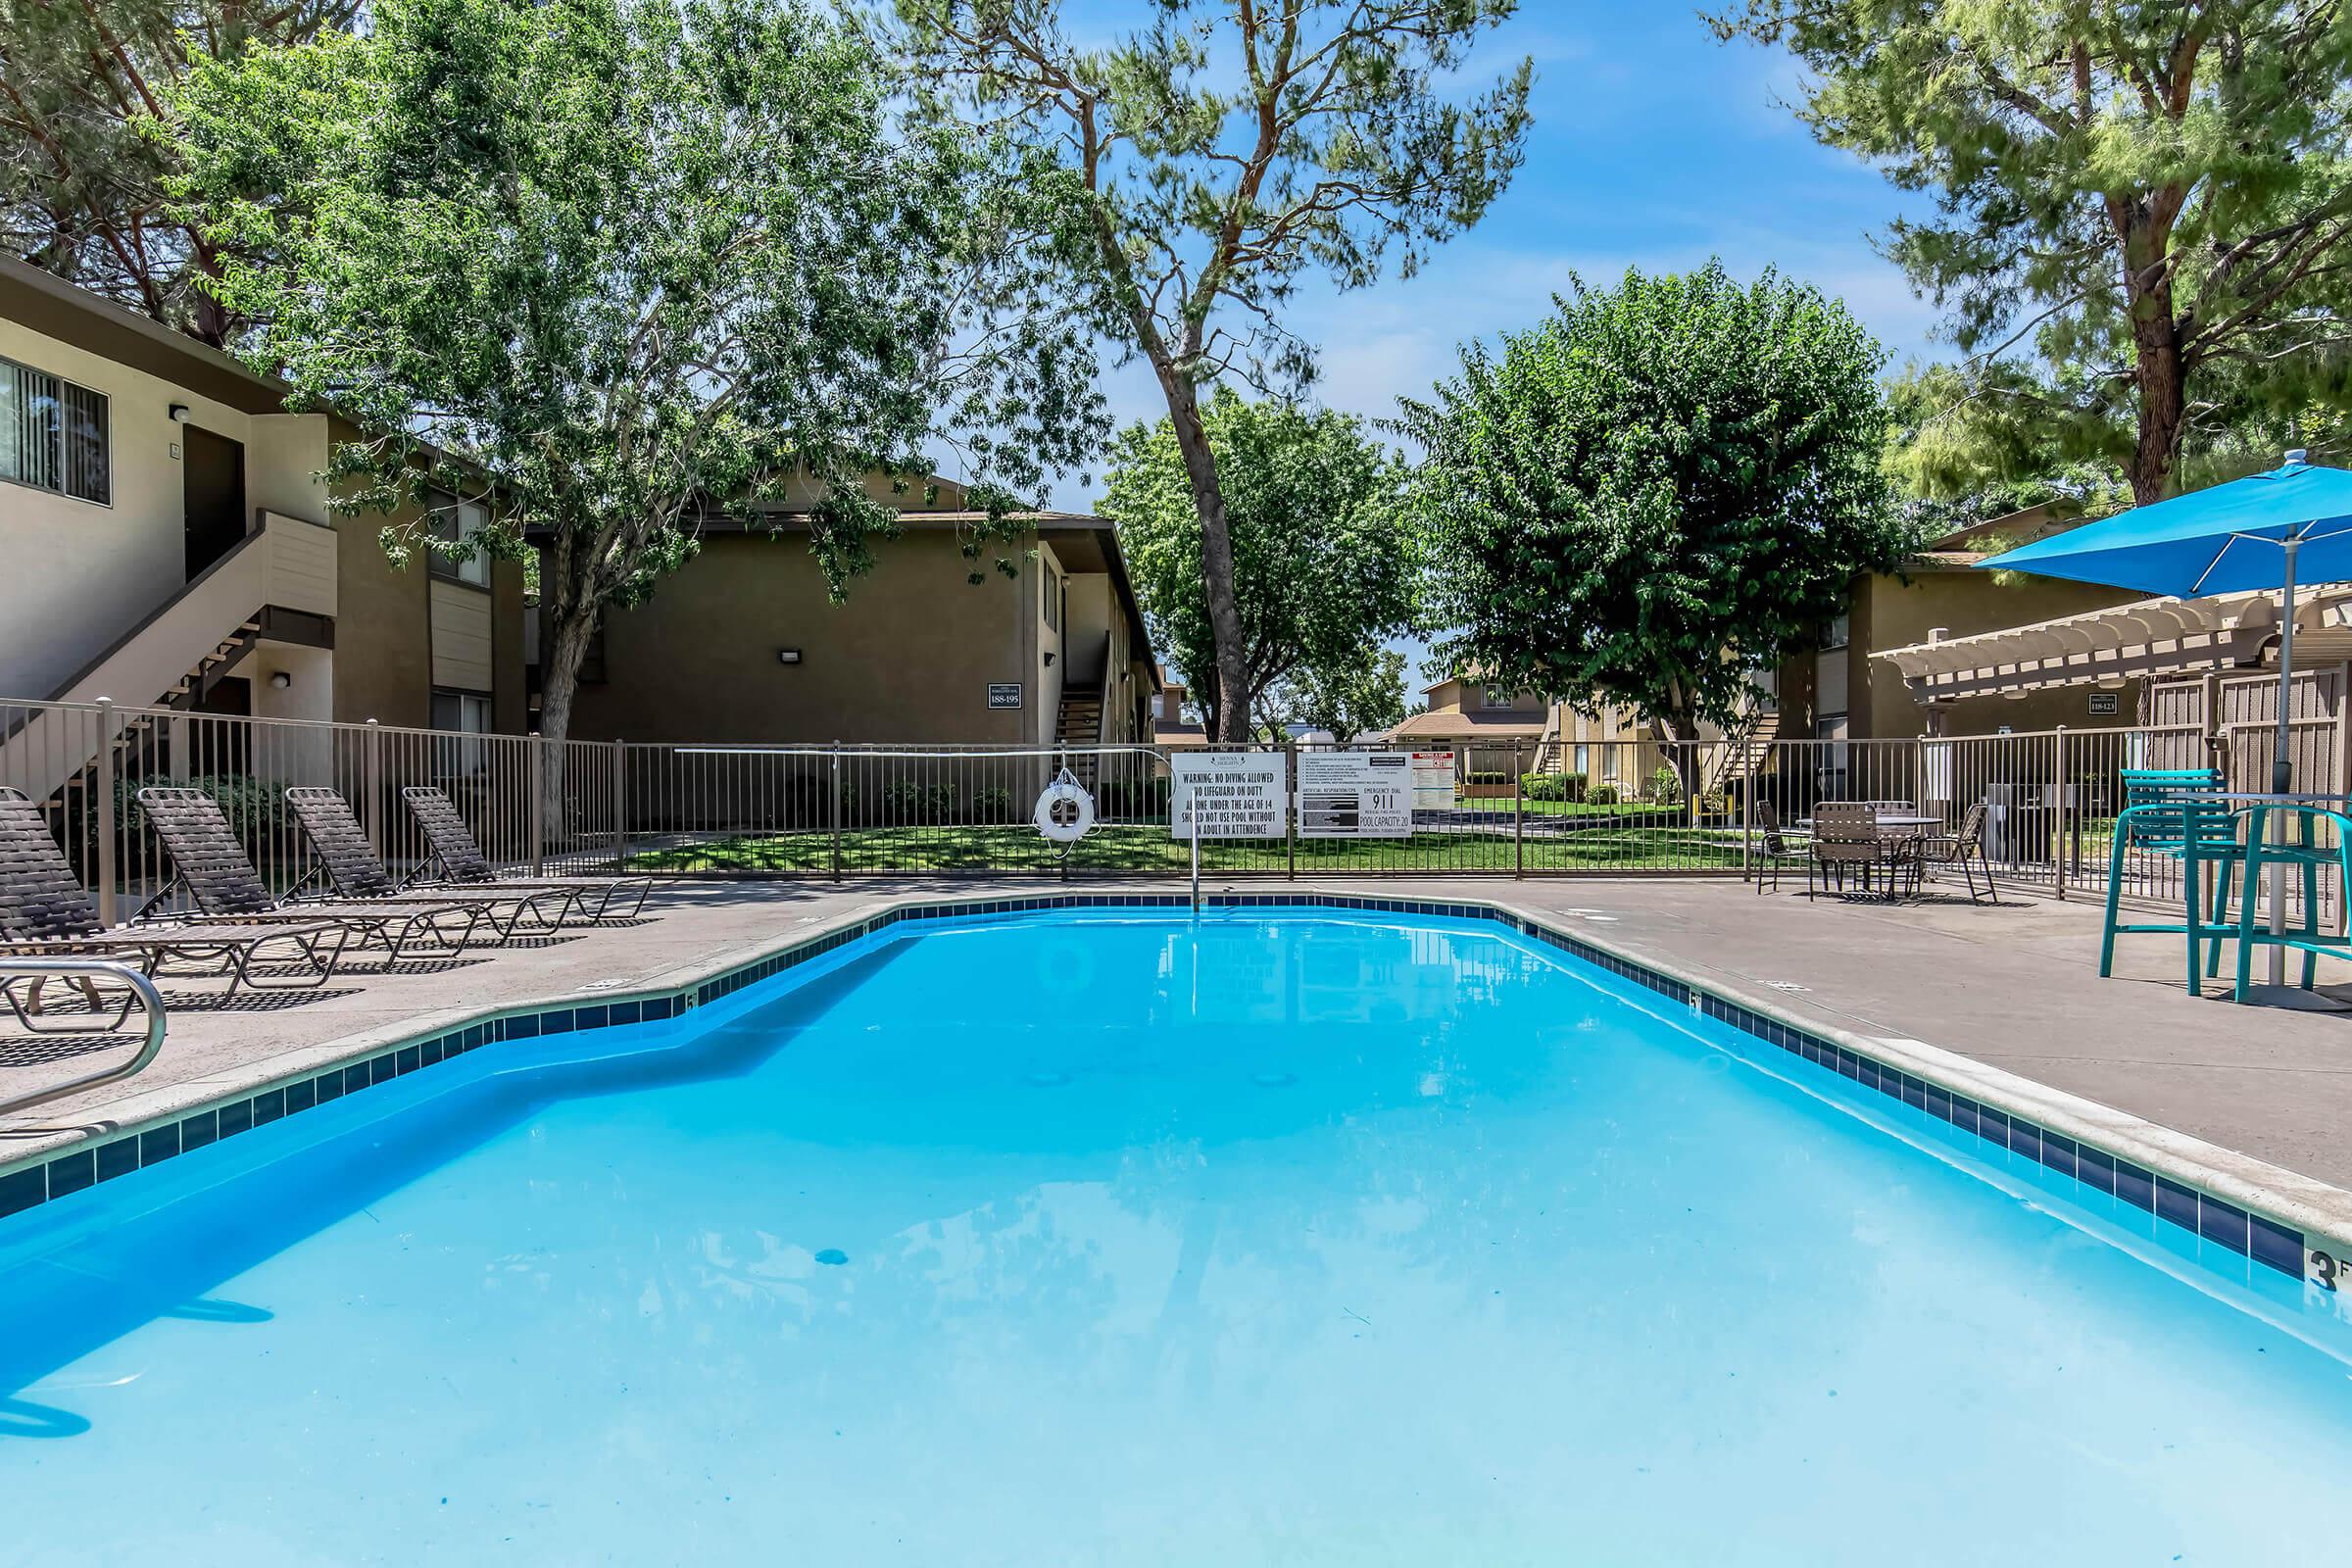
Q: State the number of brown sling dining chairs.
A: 4